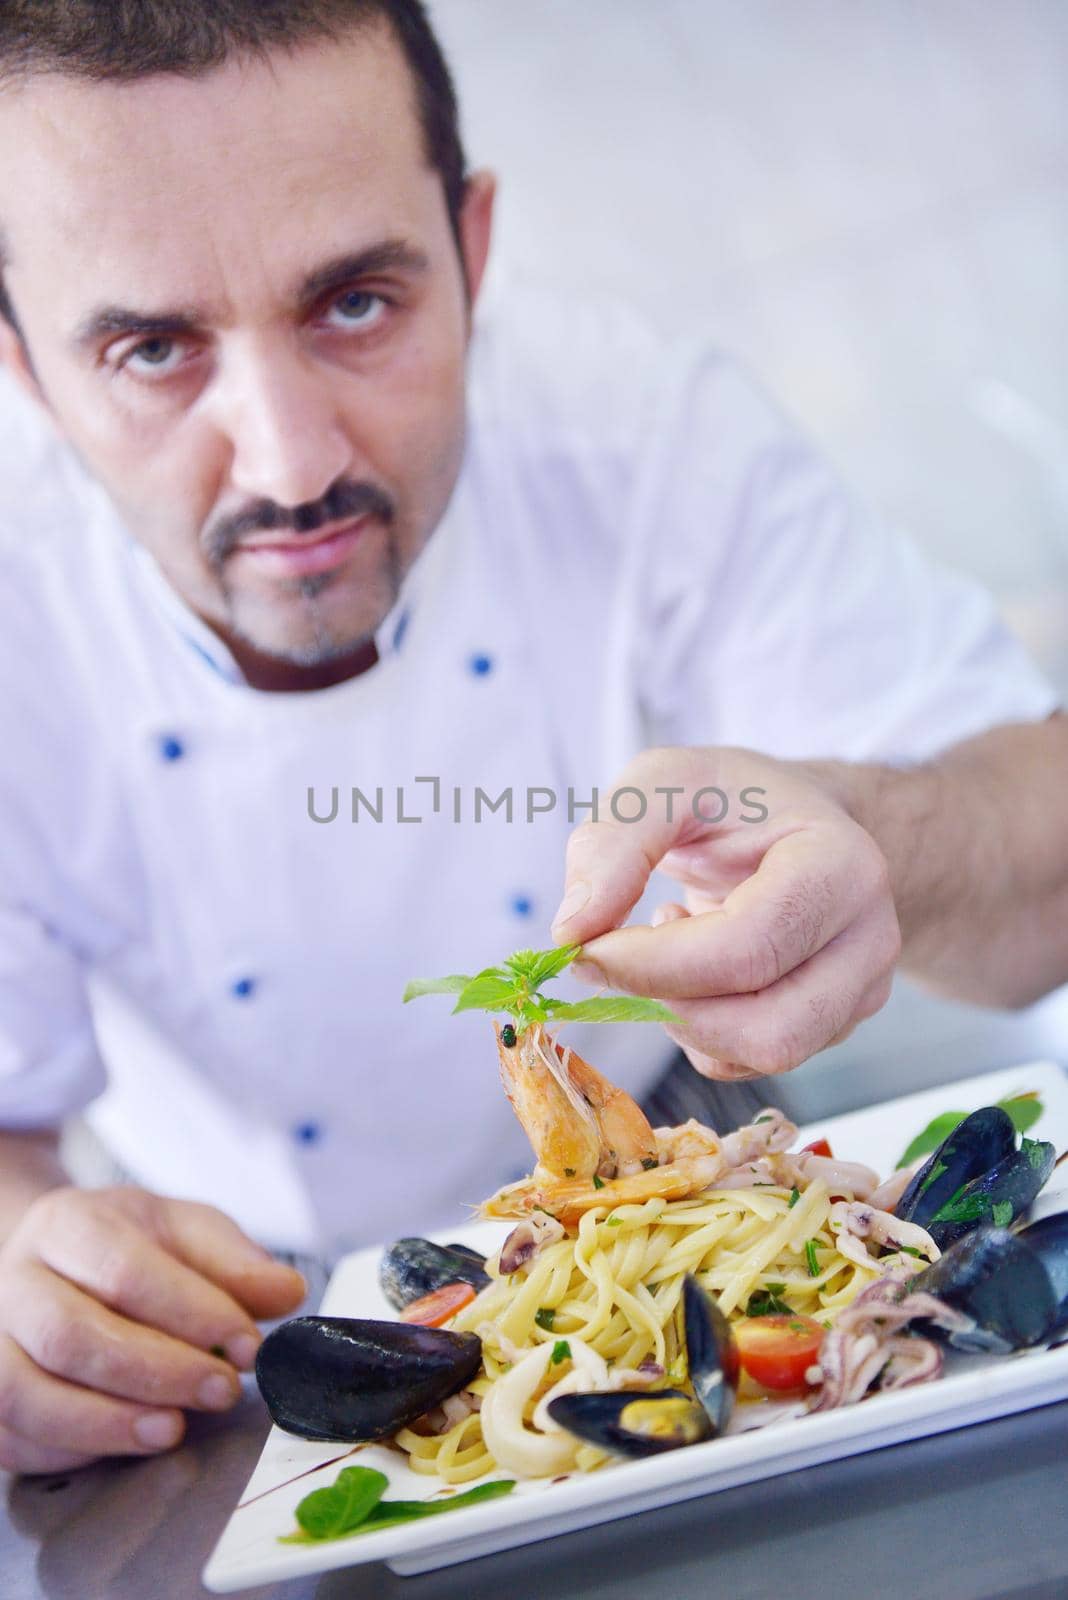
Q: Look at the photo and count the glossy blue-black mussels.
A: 5